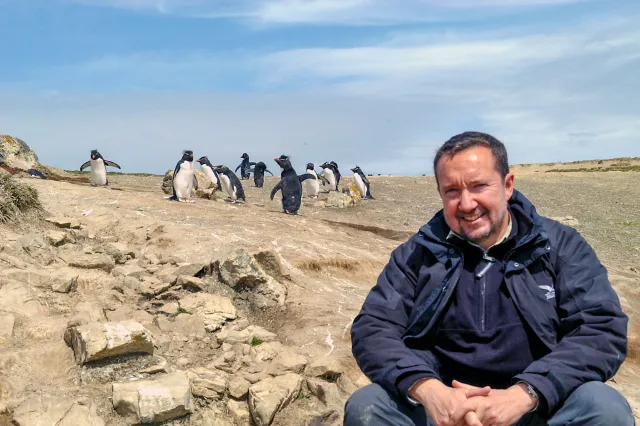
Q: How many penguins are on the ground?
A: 11